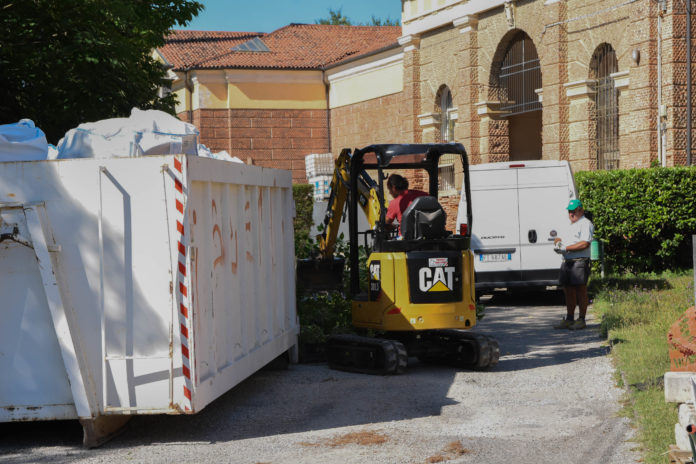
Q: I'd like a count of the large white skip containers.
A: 1